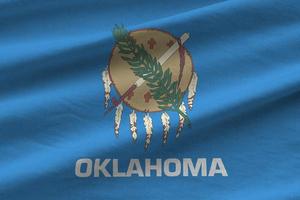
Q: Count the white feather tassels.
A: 7